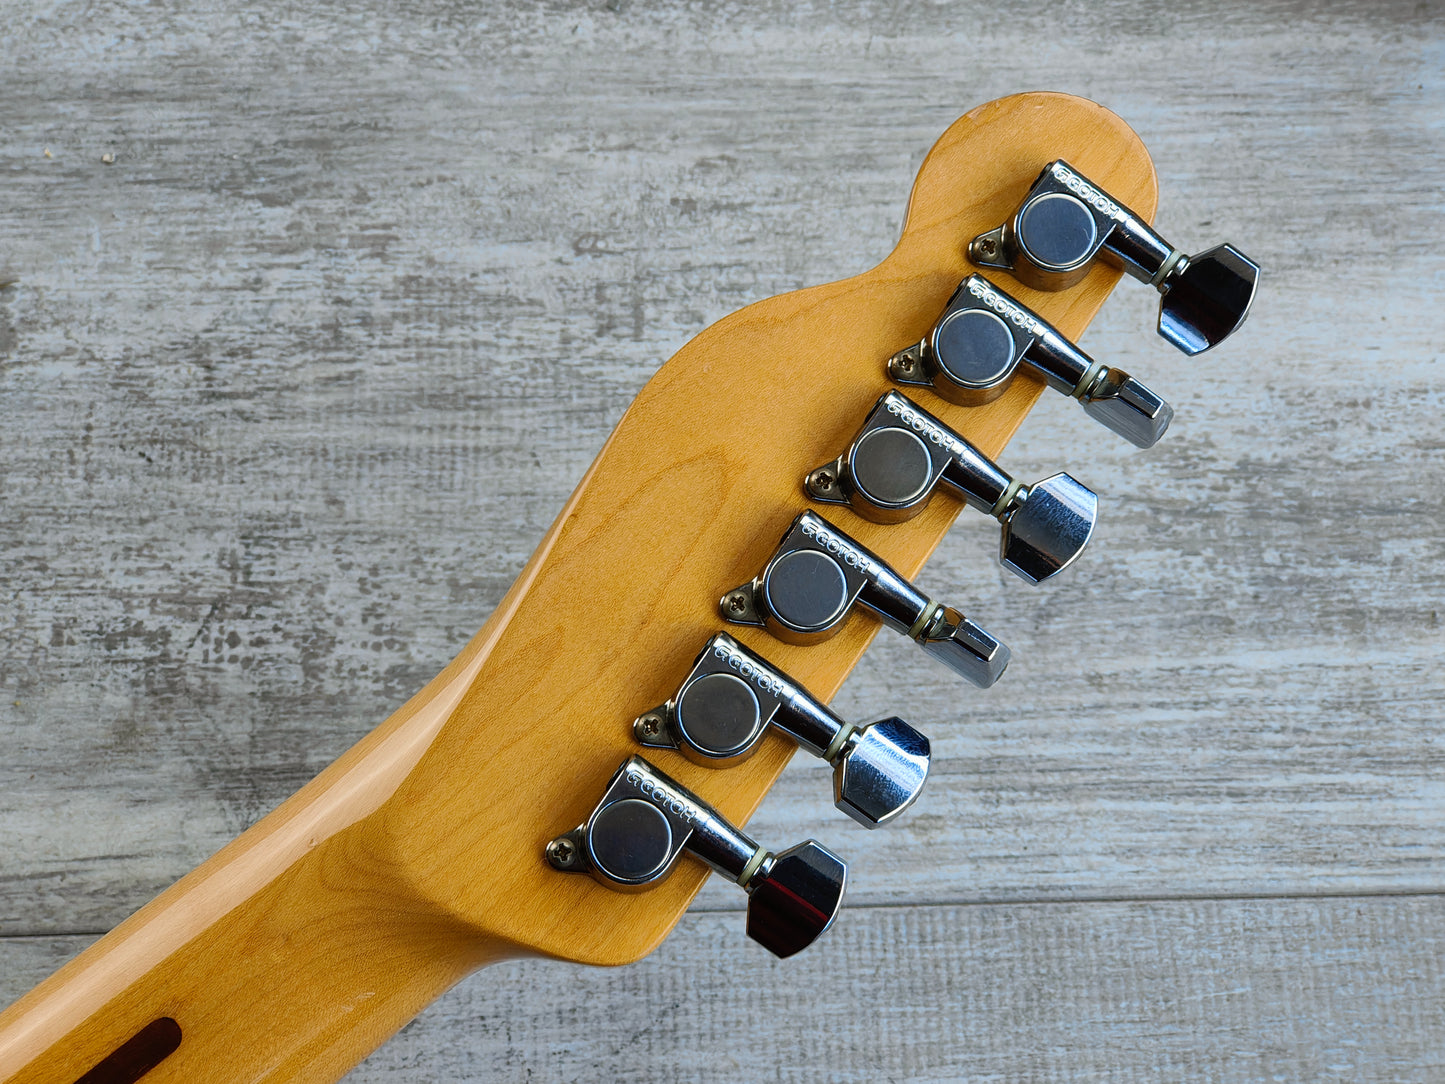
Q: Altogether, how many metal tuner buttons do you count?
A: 6